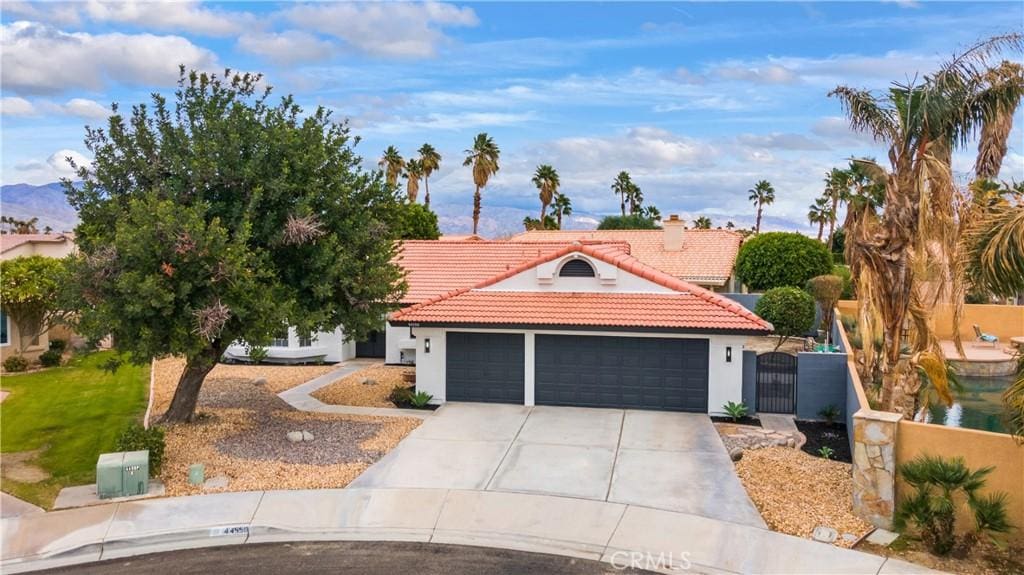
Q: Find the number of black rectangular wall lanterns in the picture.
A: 2